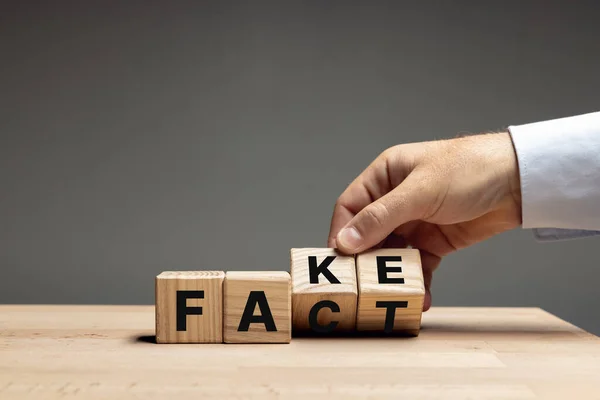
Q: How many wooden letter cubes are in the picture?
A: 4